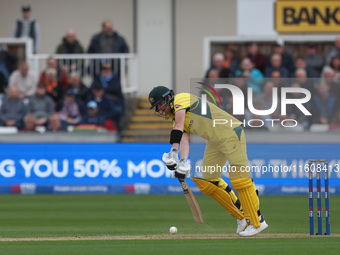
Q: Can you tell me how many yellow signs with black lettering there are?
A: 1